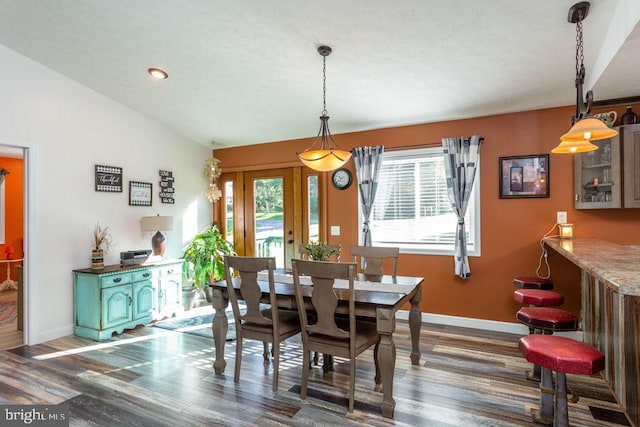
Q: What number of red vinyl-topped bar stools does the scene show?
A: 4